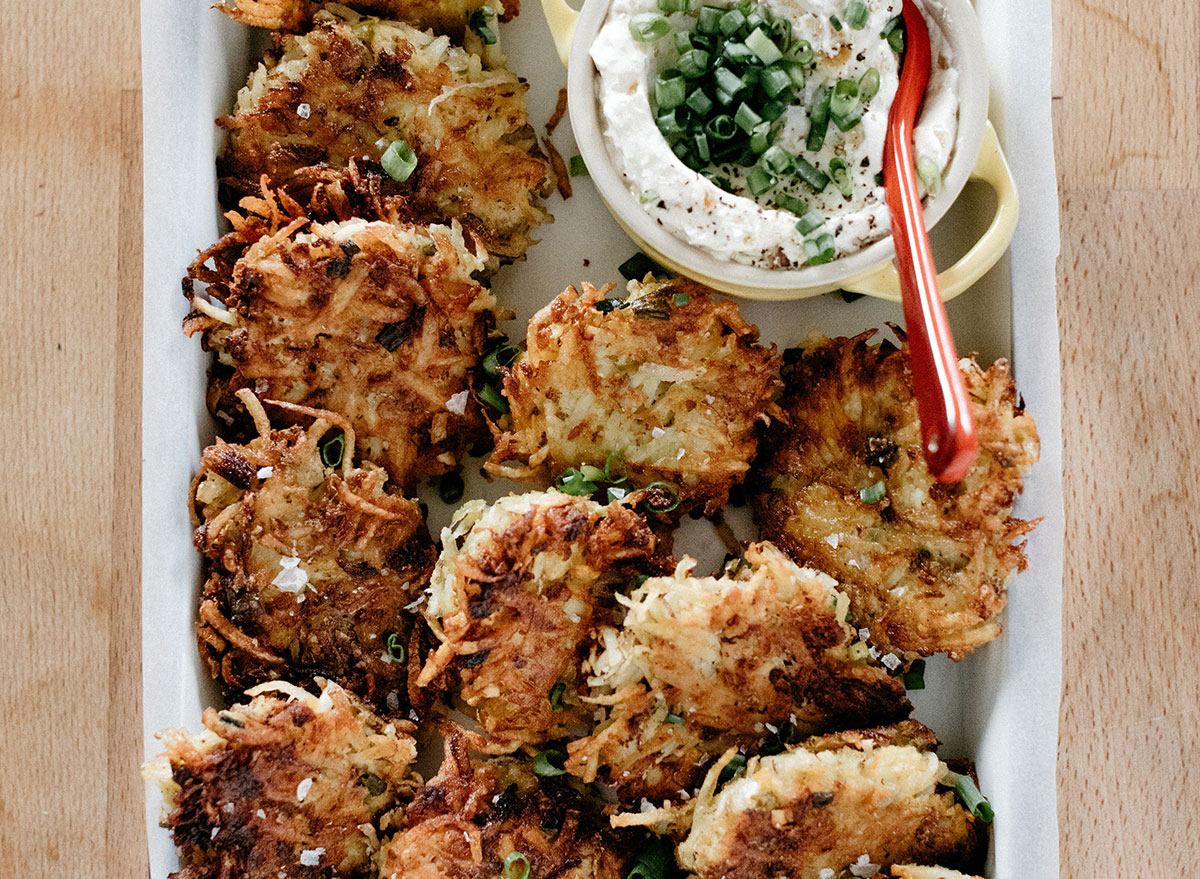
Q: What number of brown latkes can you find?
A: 11